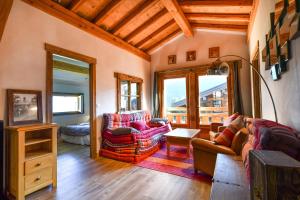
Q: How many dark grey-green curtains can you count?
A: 2